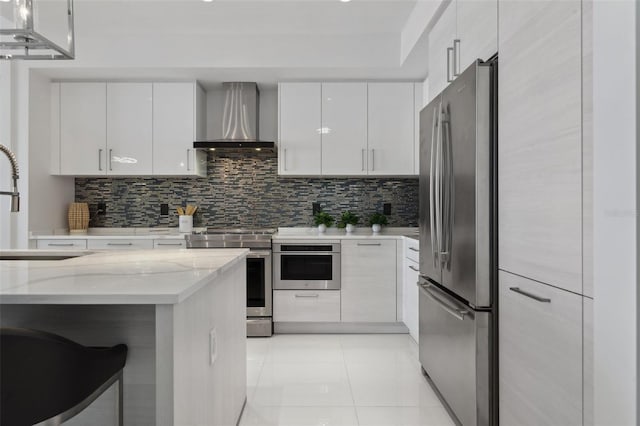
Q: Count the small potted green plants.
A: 3